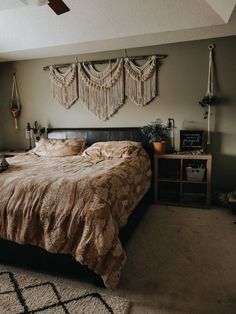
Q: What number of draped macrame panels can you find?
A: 3